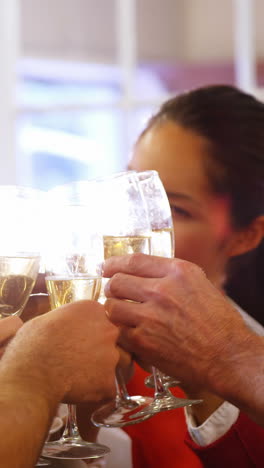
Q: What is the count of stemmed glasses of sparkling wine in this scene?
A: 4